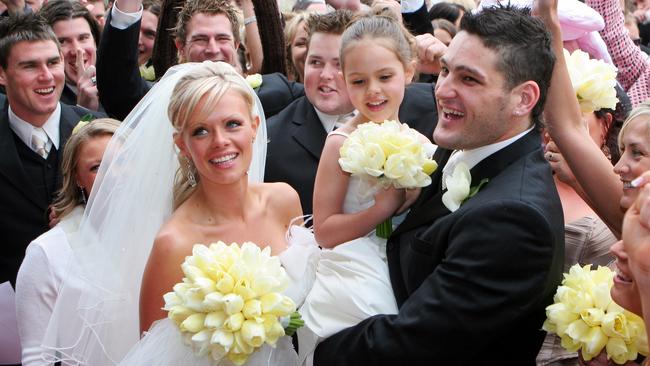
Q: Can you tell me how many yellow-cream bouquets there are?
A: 4